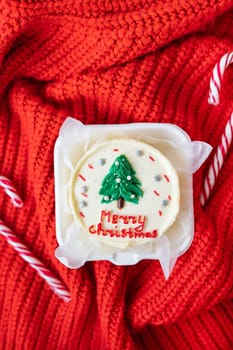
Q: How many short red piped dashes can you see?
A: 10